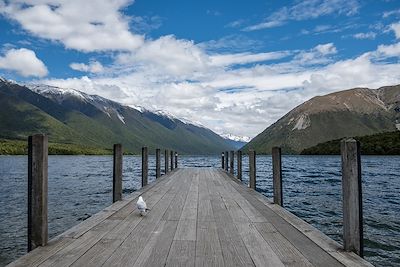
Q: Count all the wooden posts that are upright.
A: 14